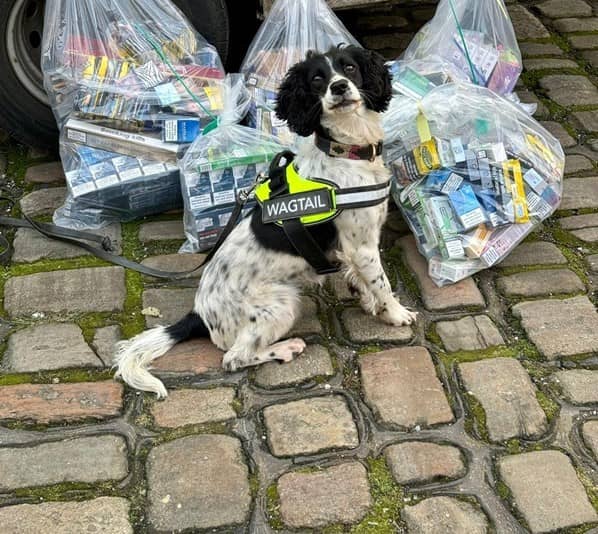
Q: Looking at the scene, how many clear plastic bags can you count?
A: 5